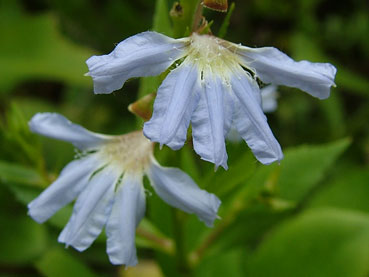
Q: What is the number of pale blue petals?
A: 10